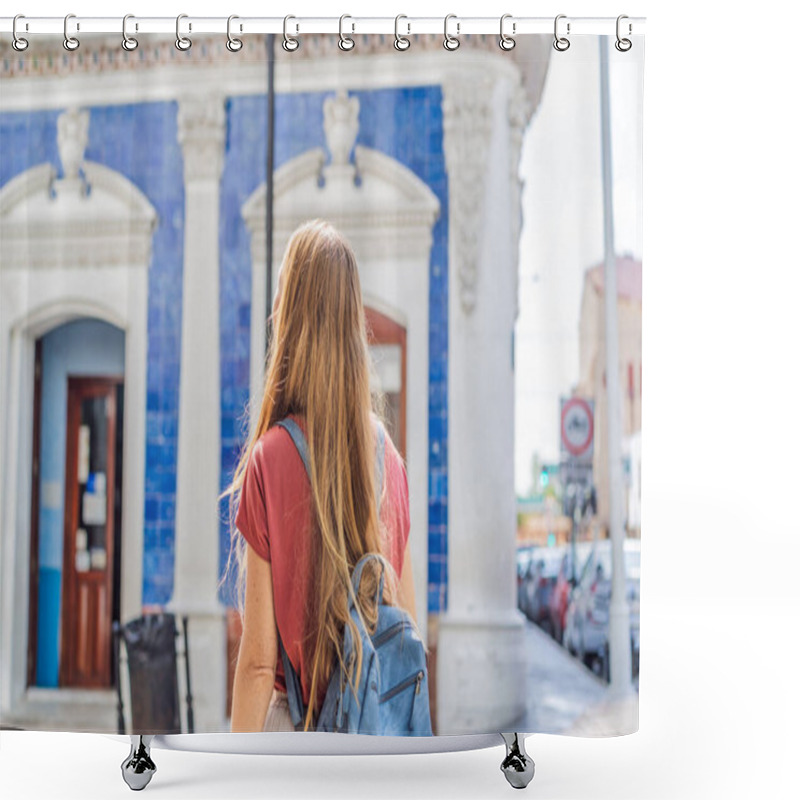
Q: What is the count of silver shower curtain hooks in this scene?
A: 12